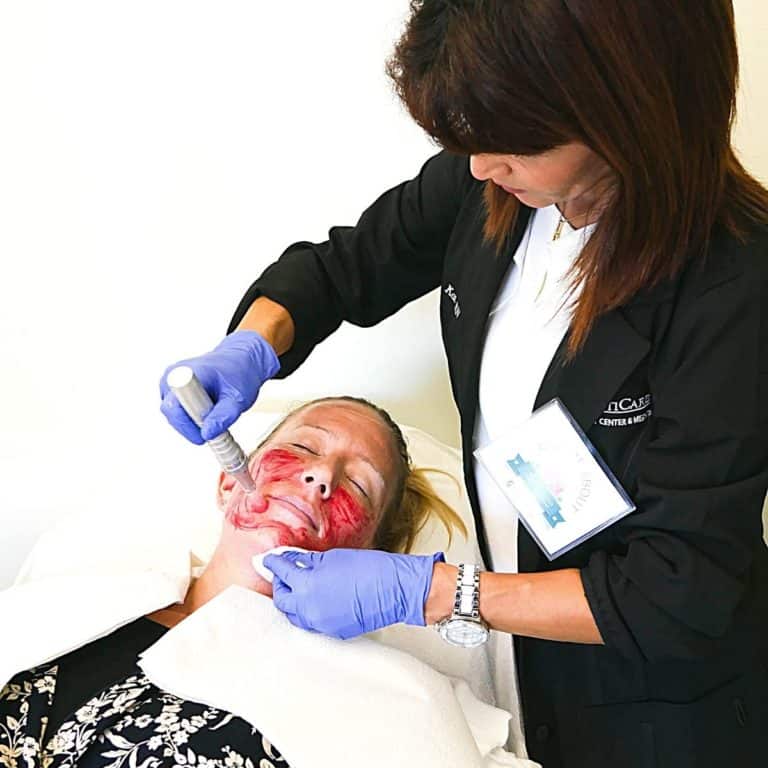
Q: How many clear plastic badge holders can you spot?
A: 1